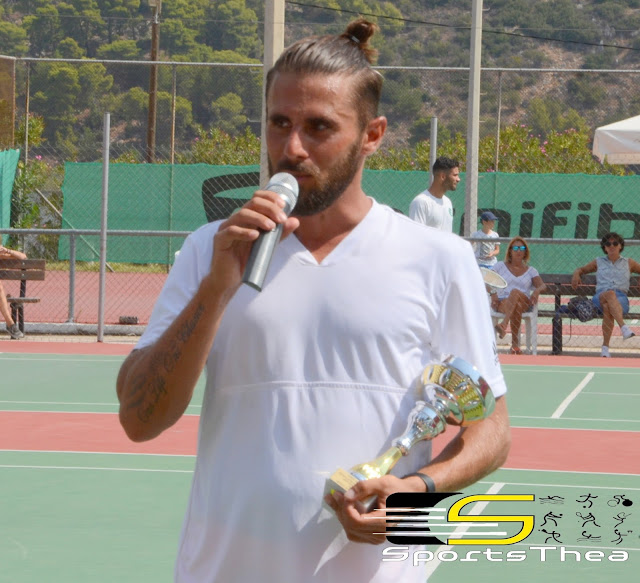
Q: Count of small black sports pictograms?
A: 9